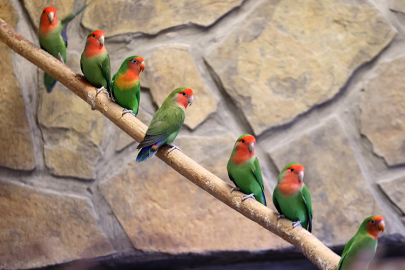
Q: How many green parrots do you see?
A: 7